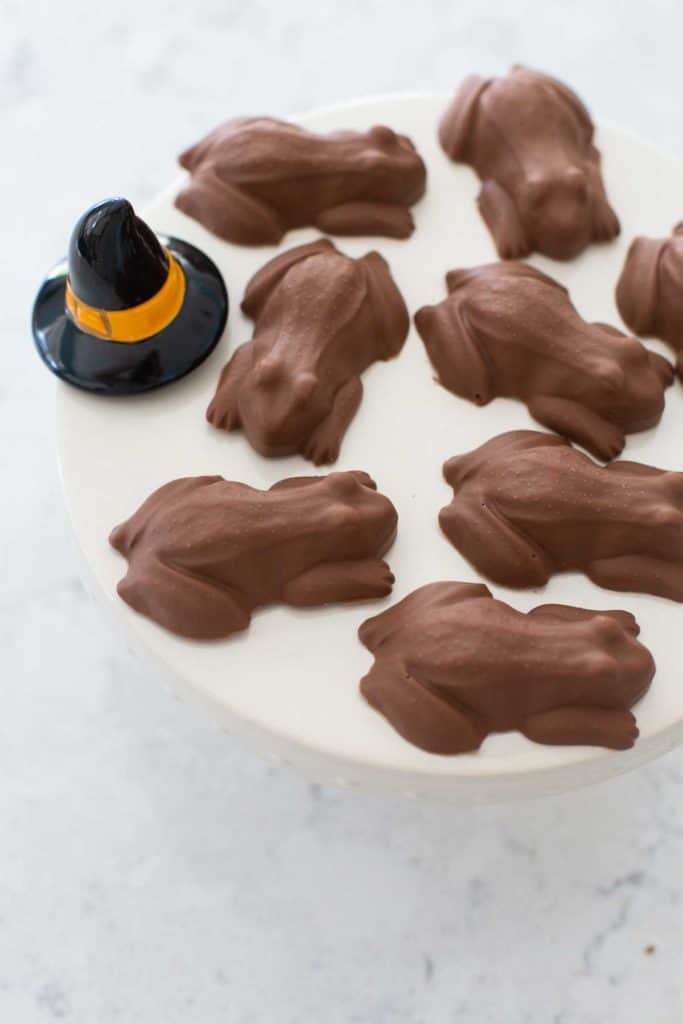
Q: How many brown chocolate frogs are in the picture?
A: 8